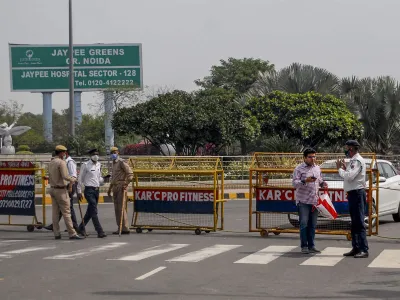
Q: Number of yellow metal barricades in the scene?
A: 3